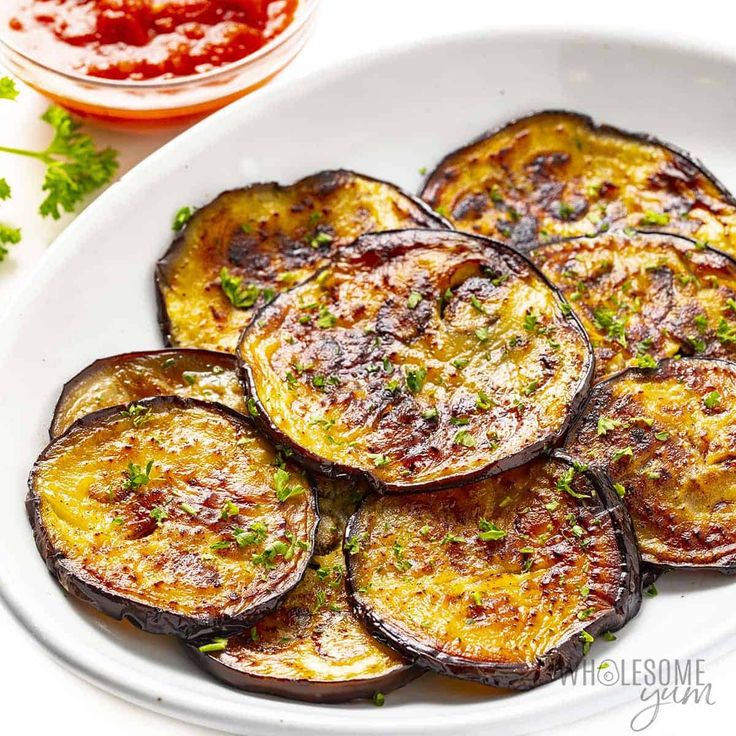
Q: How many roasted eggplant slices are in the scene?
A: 9